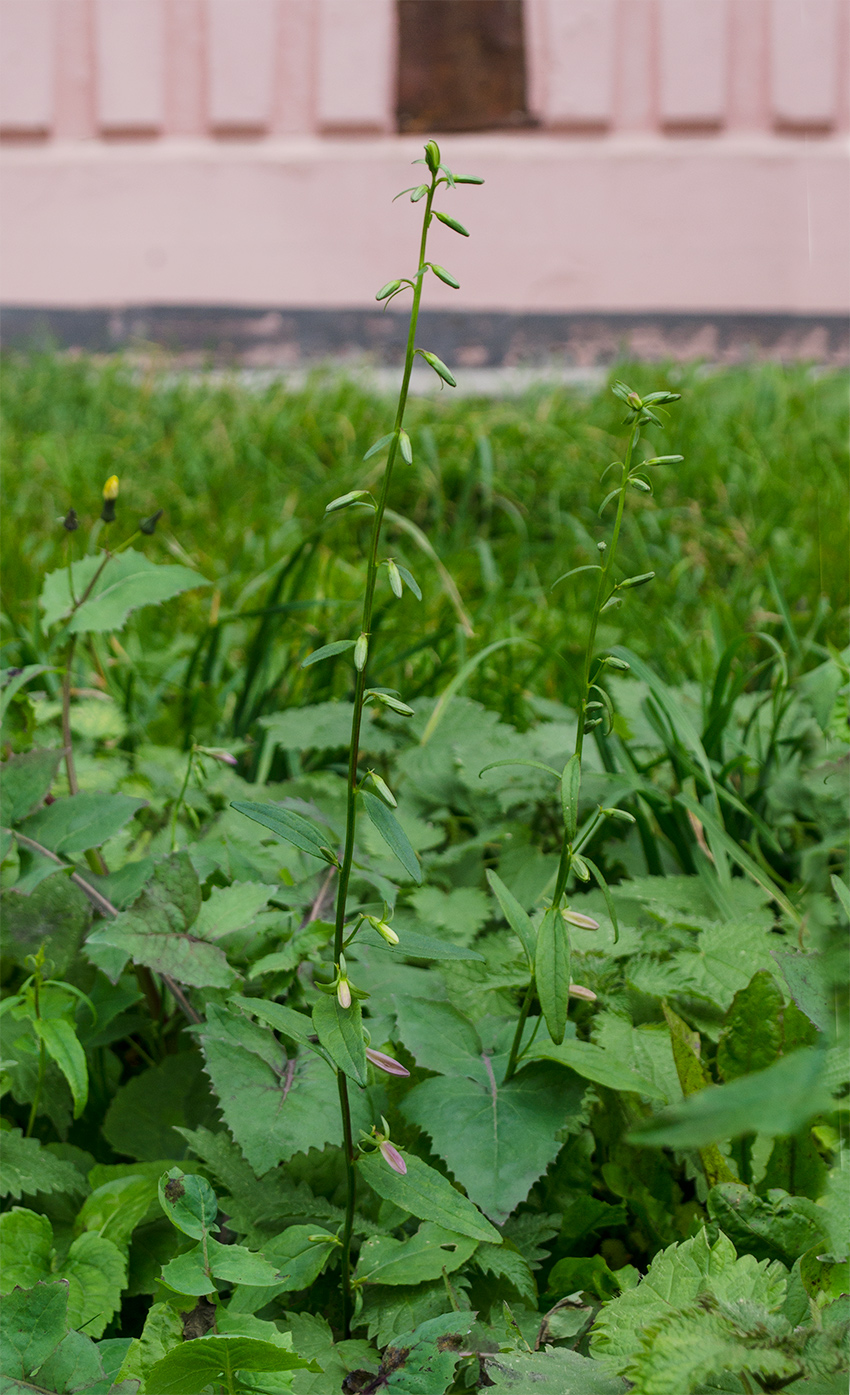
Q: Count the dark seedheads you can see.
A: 2